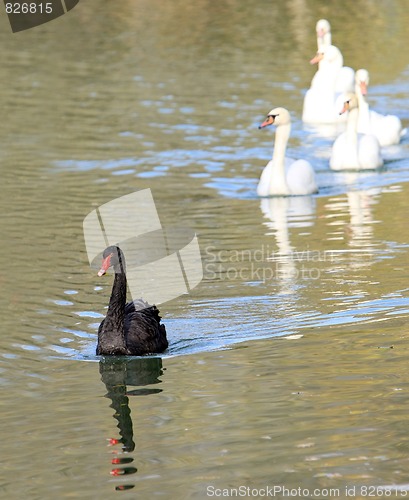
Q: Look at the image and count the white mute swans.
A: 5